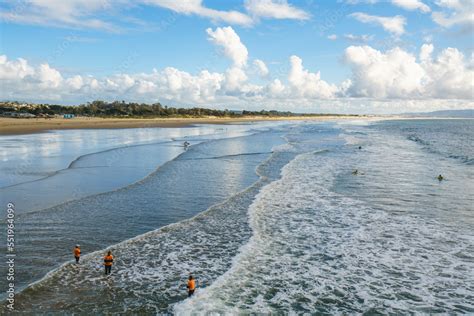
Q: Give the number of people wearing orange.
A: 3